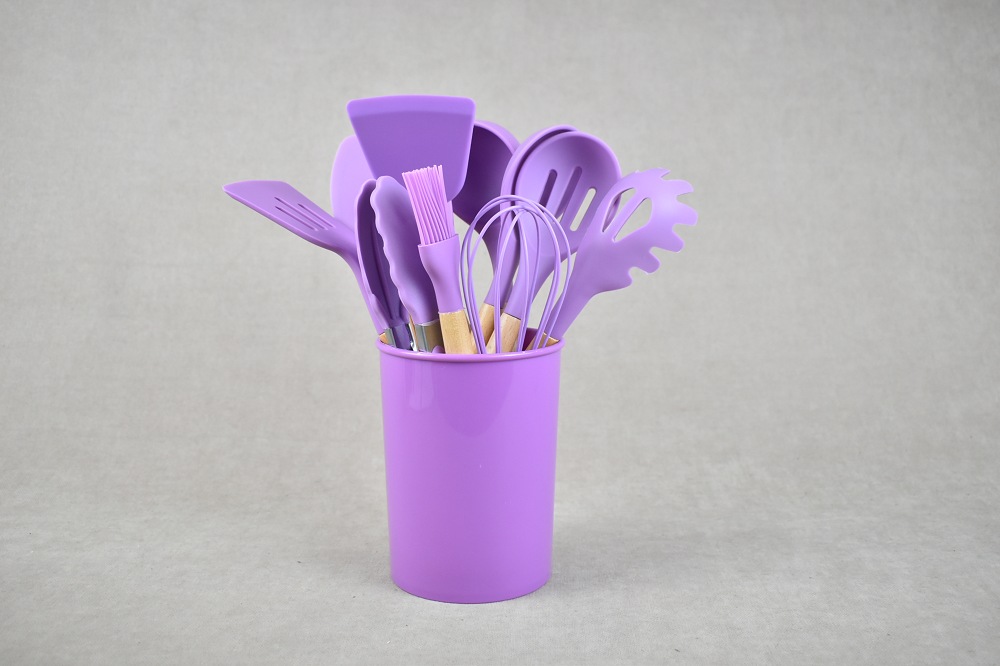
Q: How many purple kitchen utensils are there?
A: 10